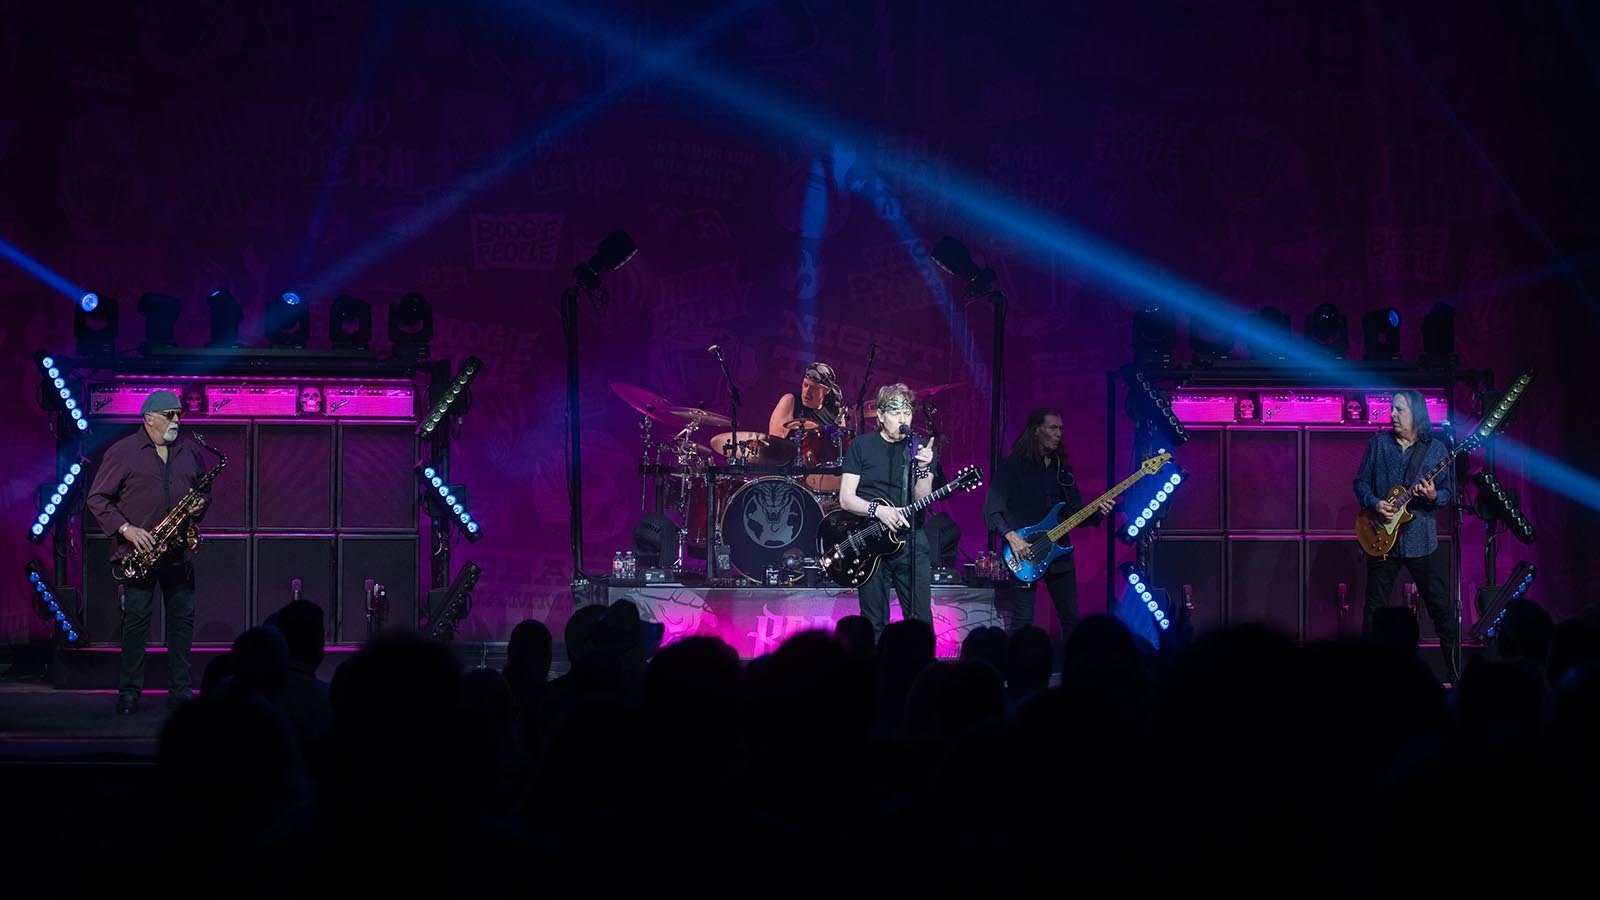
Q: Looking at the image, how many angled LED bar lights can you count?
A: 12